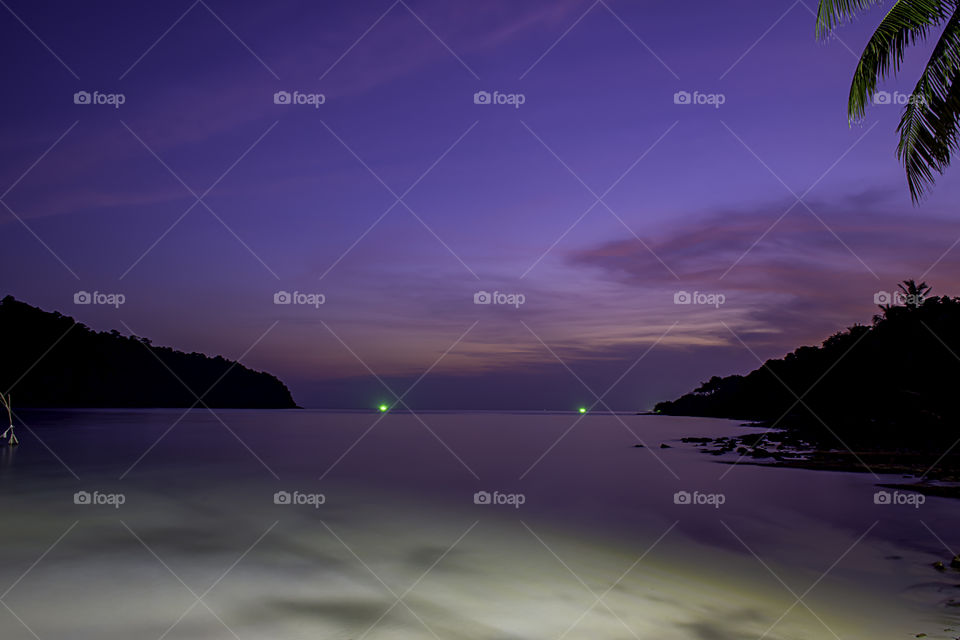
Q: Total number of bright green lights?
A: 2